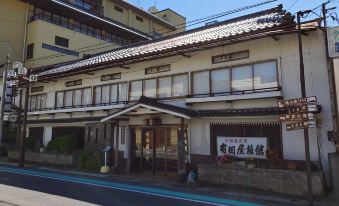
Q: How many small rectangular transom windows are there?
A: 5